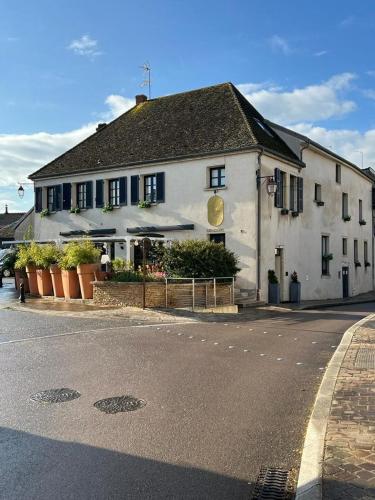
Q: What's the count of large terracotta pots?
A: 6